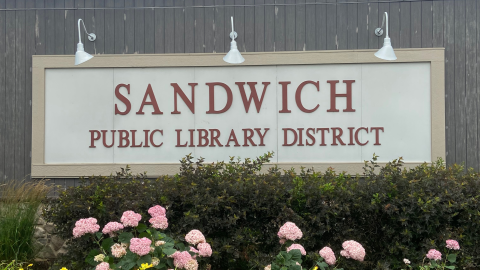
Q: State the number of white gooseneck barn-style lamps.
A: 3